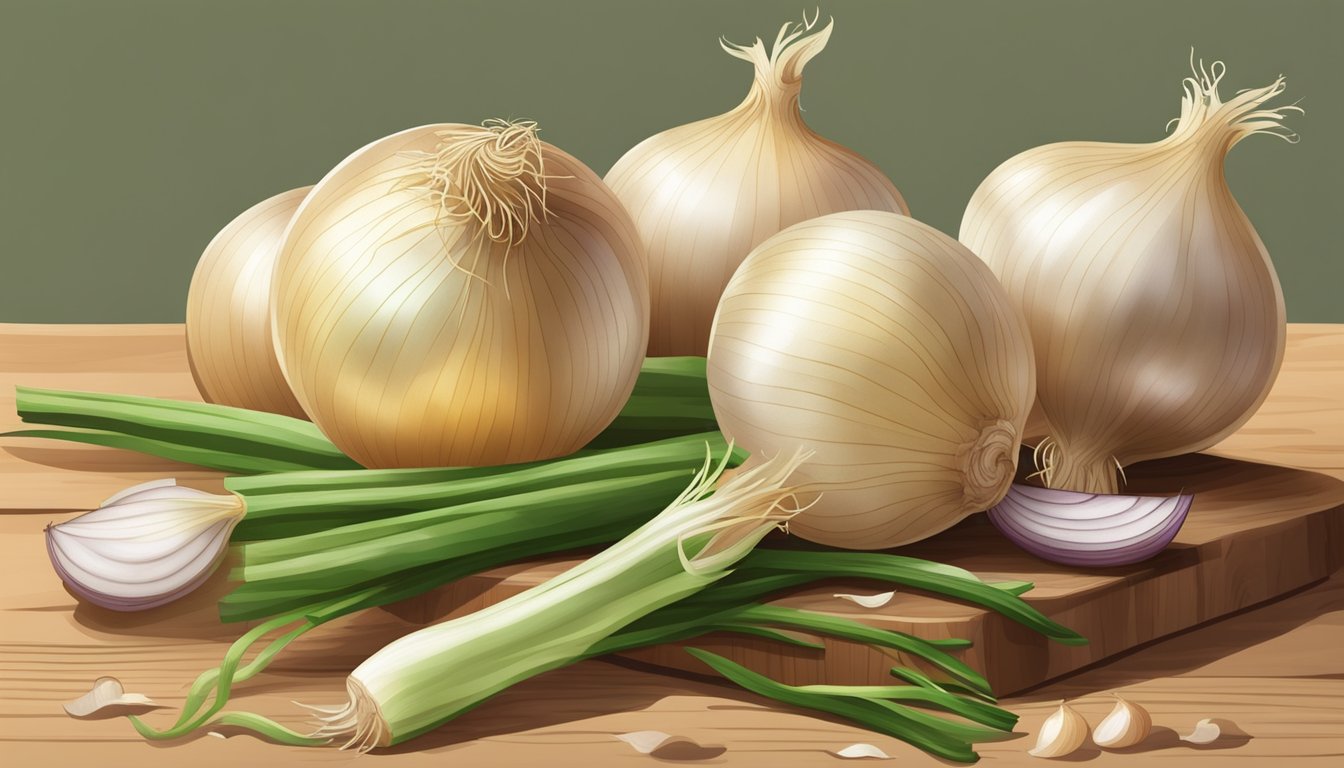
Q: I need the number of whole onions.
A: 5